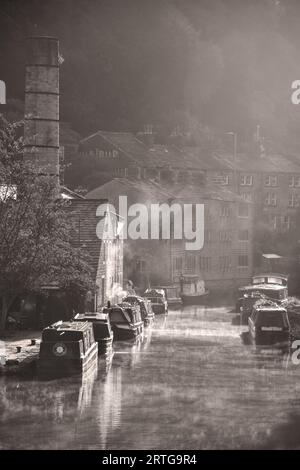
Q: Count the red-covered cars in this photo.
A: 0